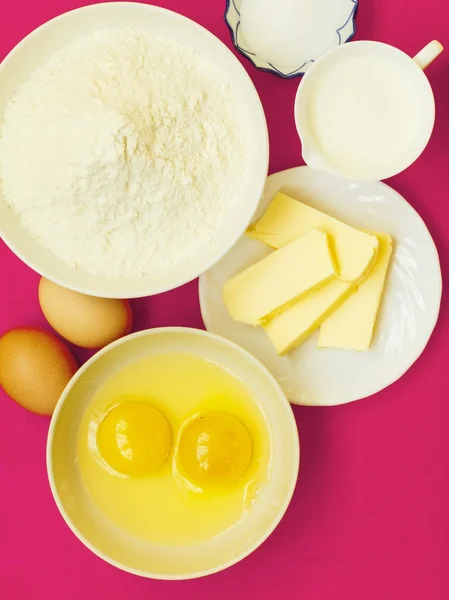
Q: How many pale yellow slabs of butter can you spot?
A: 4